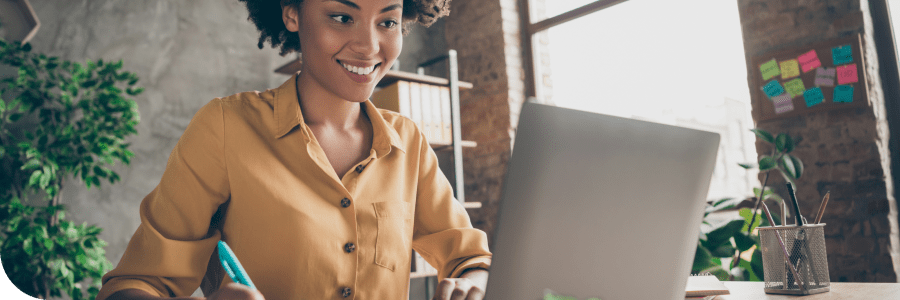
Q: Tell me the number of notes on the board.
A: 11